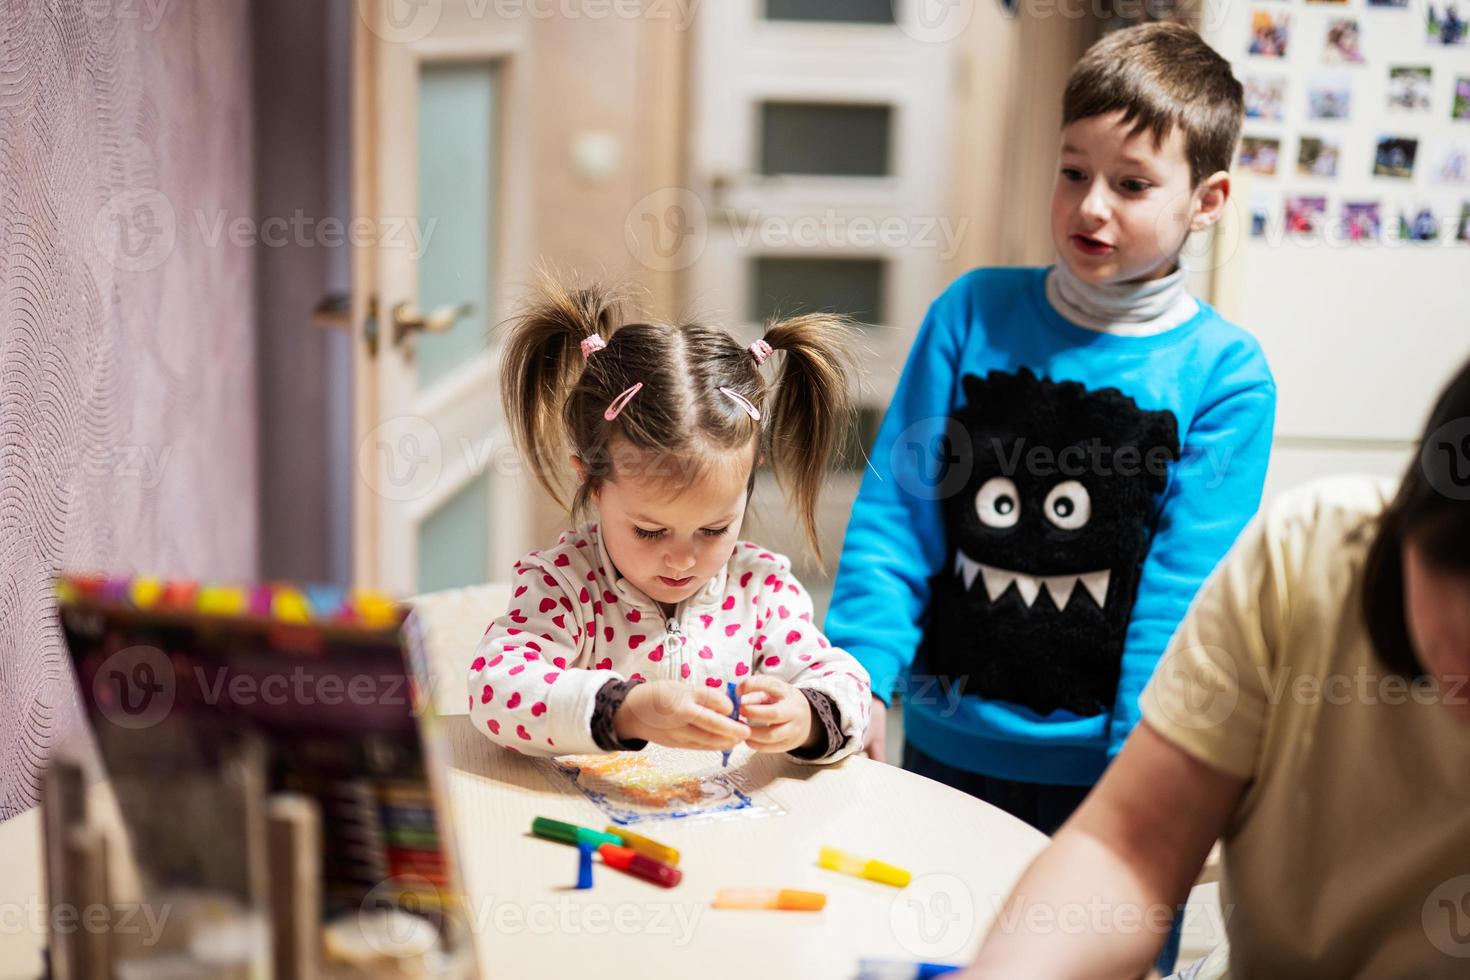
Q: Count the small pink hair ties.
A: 2